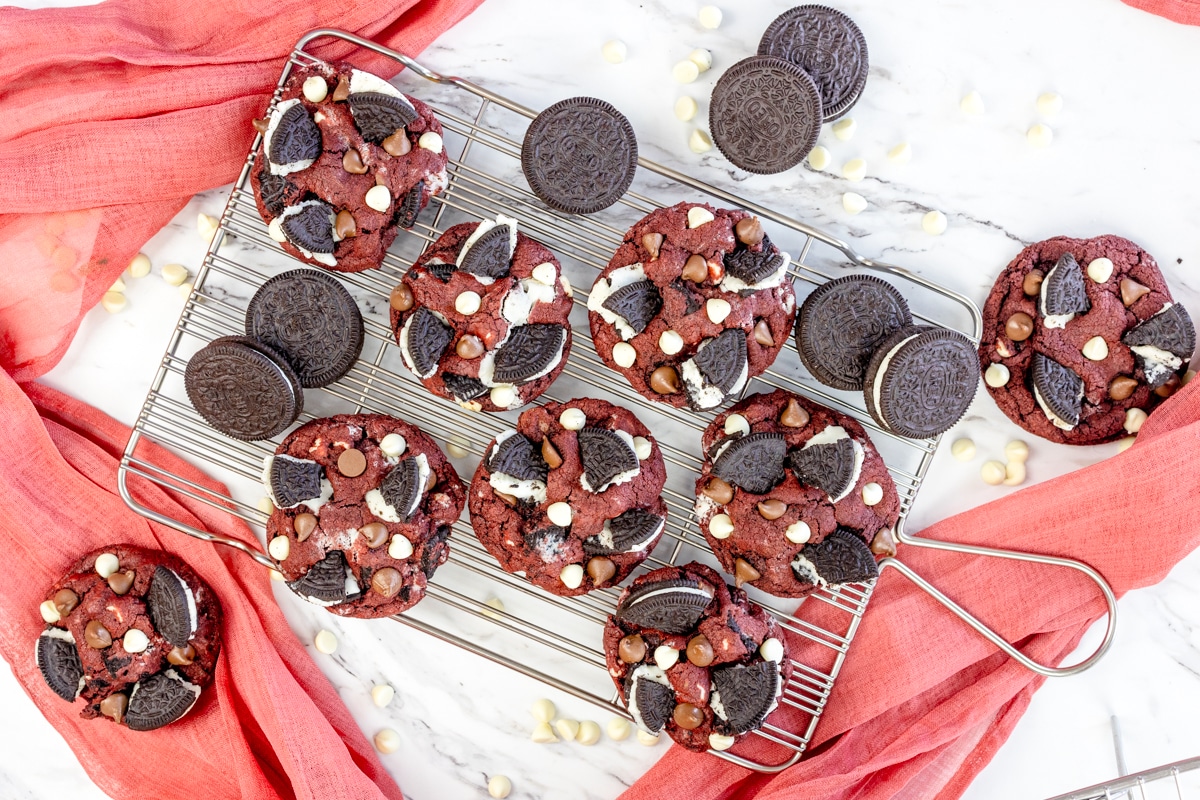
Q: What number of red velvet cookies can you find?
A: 9